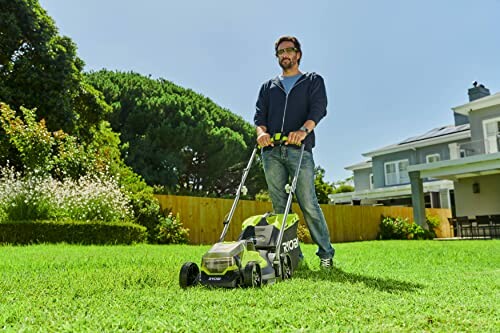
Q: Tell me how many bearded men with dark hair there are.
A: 1